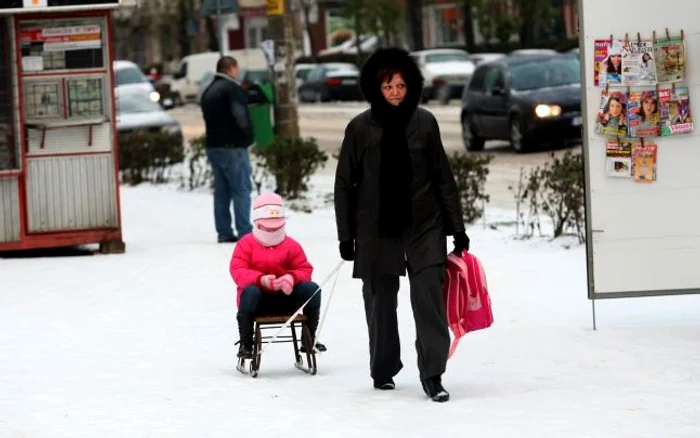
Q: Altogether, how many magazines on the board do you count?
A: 8